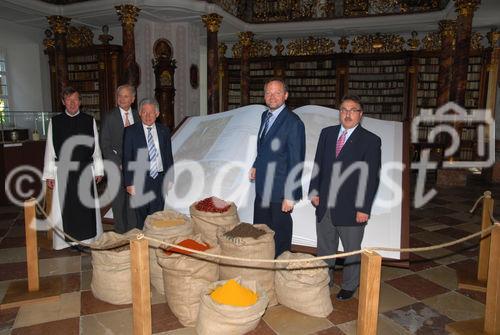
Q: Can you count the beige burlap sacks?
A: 7